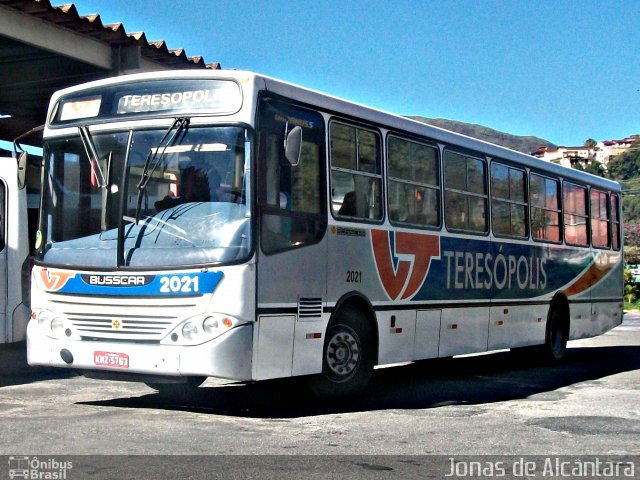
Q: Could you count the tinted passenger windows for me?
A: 8